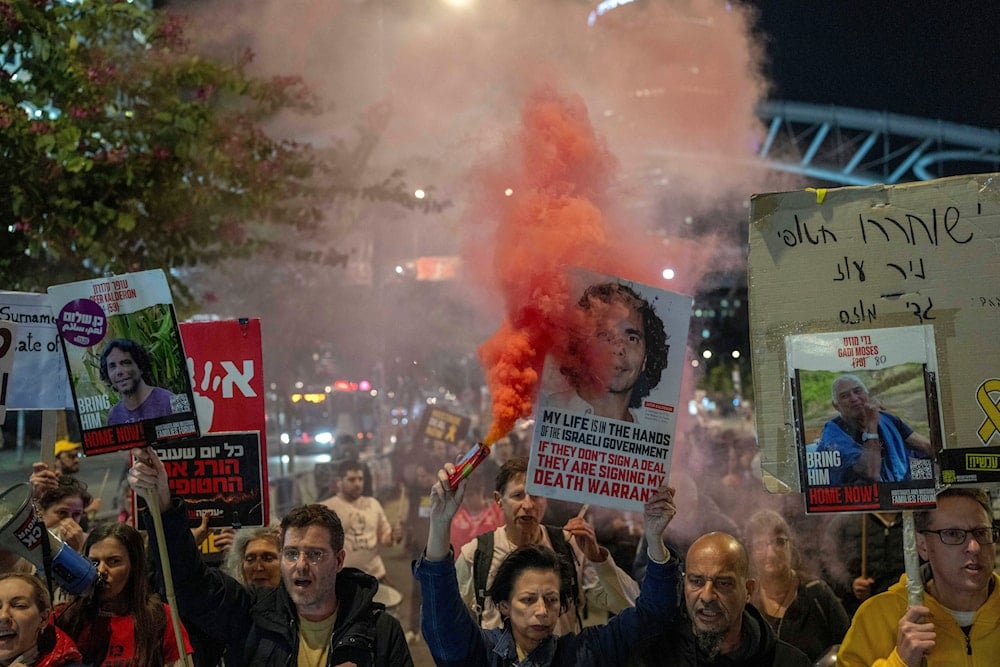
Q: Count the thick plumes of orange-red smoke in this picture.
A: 1